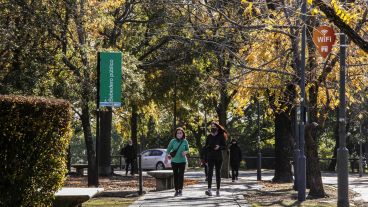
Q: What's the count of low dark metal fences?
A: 1